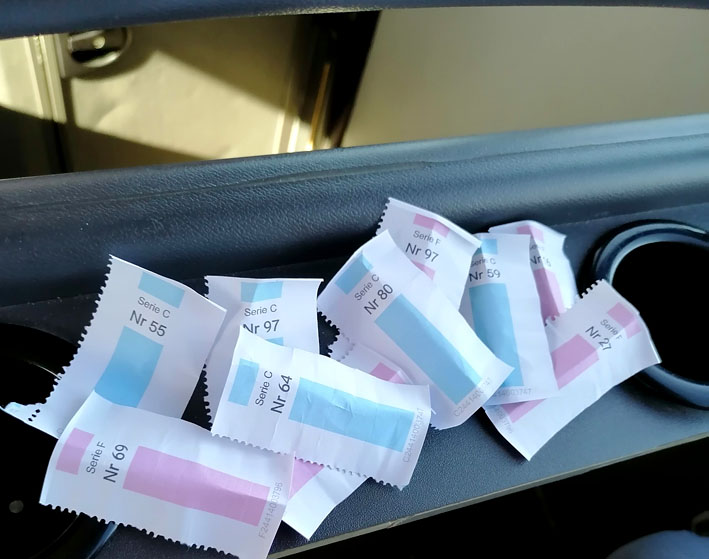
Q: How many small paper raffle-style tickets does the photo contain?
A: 10